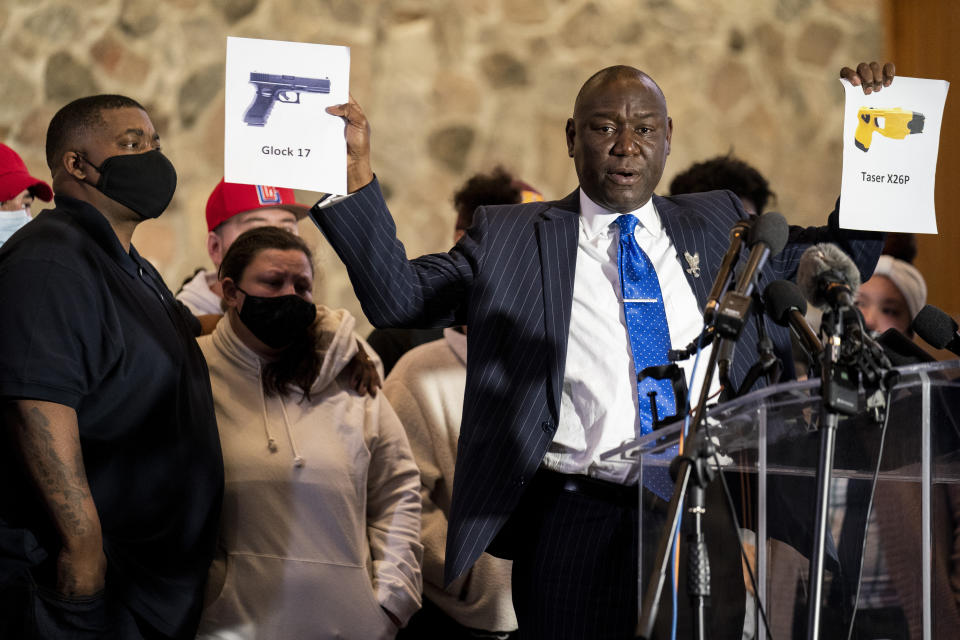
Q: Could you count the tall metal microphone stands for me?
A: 2